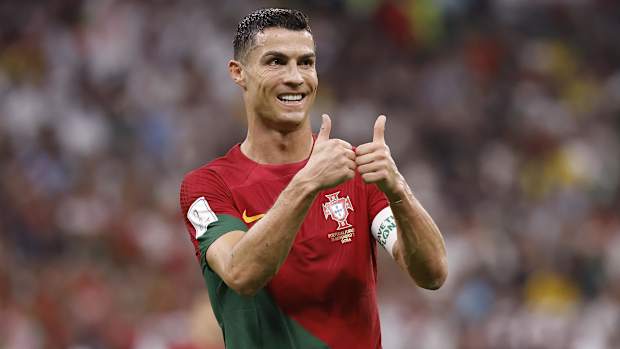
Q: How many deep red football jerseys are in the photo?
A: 1